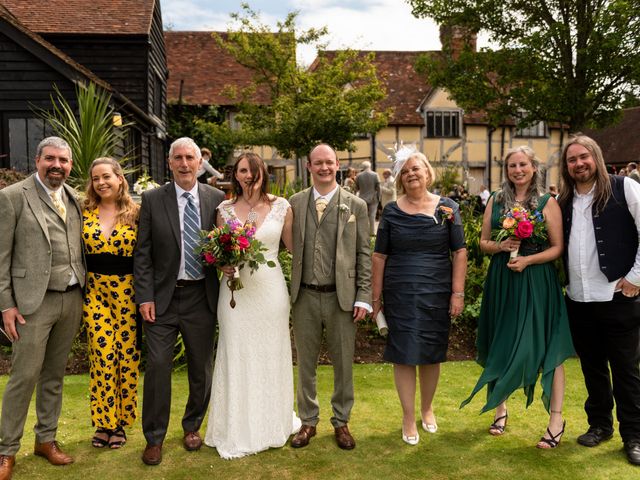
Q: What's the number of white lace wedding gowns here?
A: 1